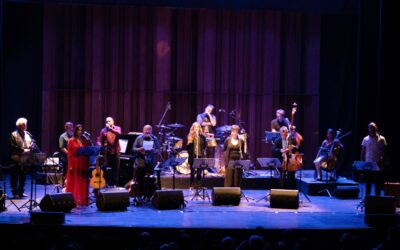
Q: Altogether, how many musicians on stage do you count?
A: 12